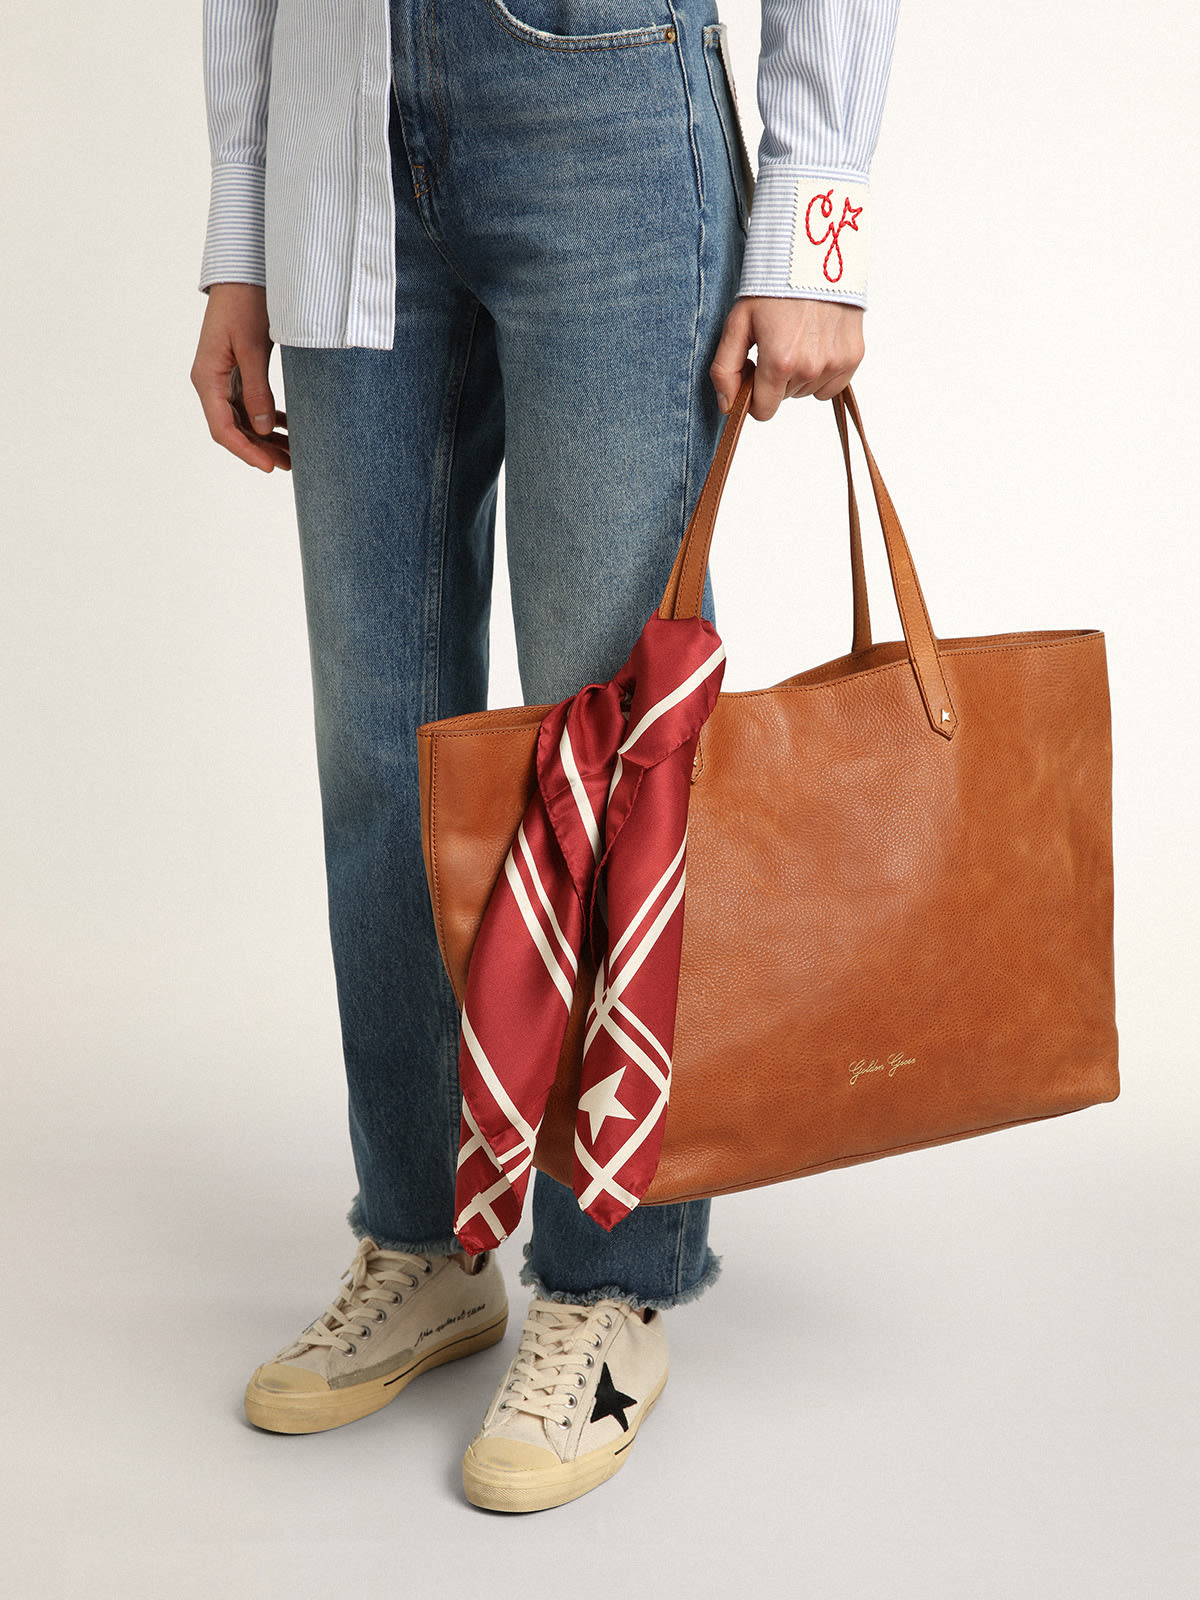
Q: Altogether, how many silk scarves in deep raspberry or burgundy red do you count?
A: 1